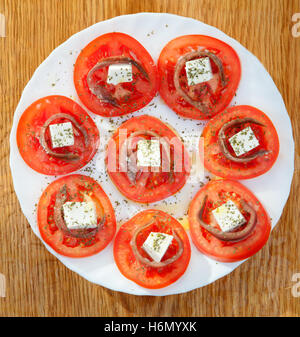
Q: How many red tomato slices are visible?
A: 8